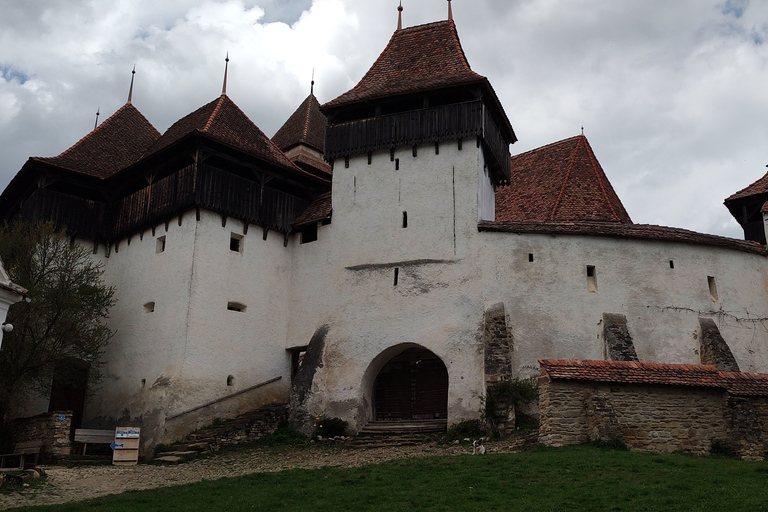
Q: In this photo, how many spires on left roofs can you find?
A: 4